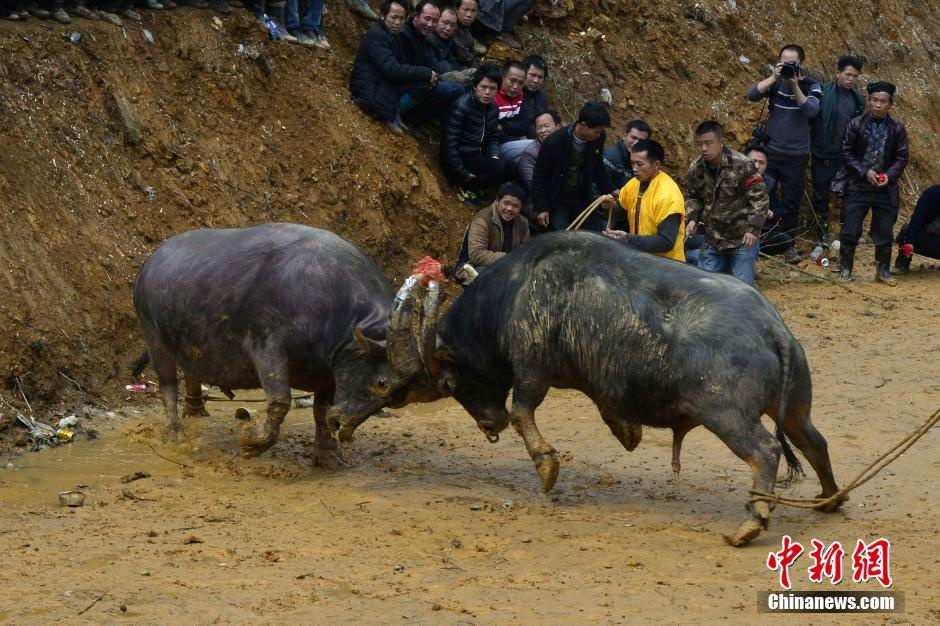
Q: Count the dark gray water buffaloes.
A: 2